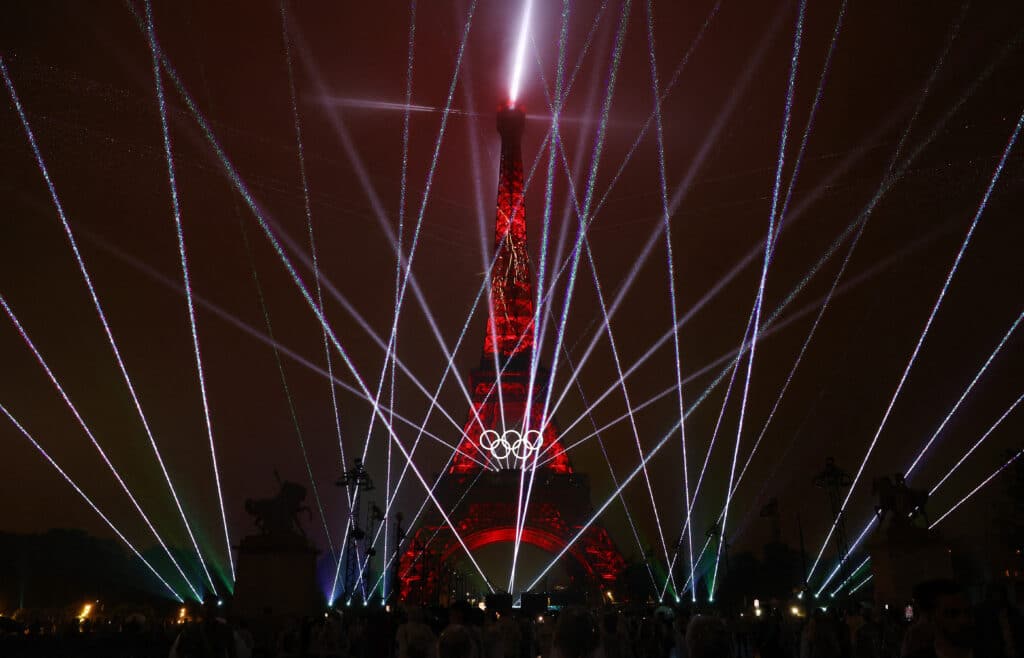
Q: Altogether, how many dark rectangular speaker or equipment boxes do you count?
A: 2